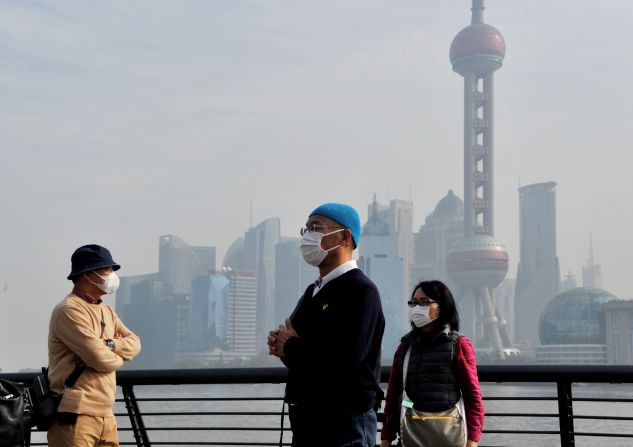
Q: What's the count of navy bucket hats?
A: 1